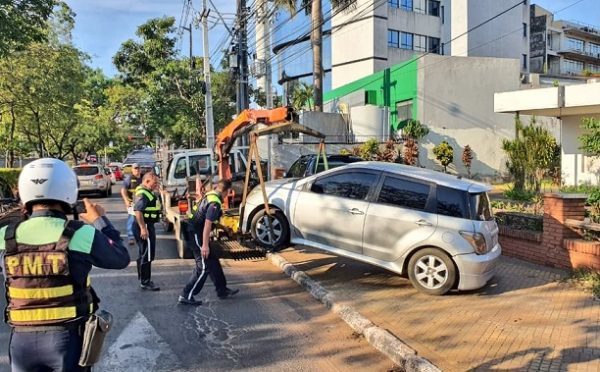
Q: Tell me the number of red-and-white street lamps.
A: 0